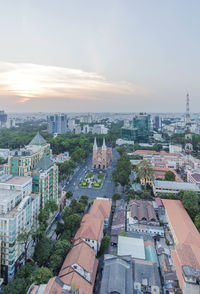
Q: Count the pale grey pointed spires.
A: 2